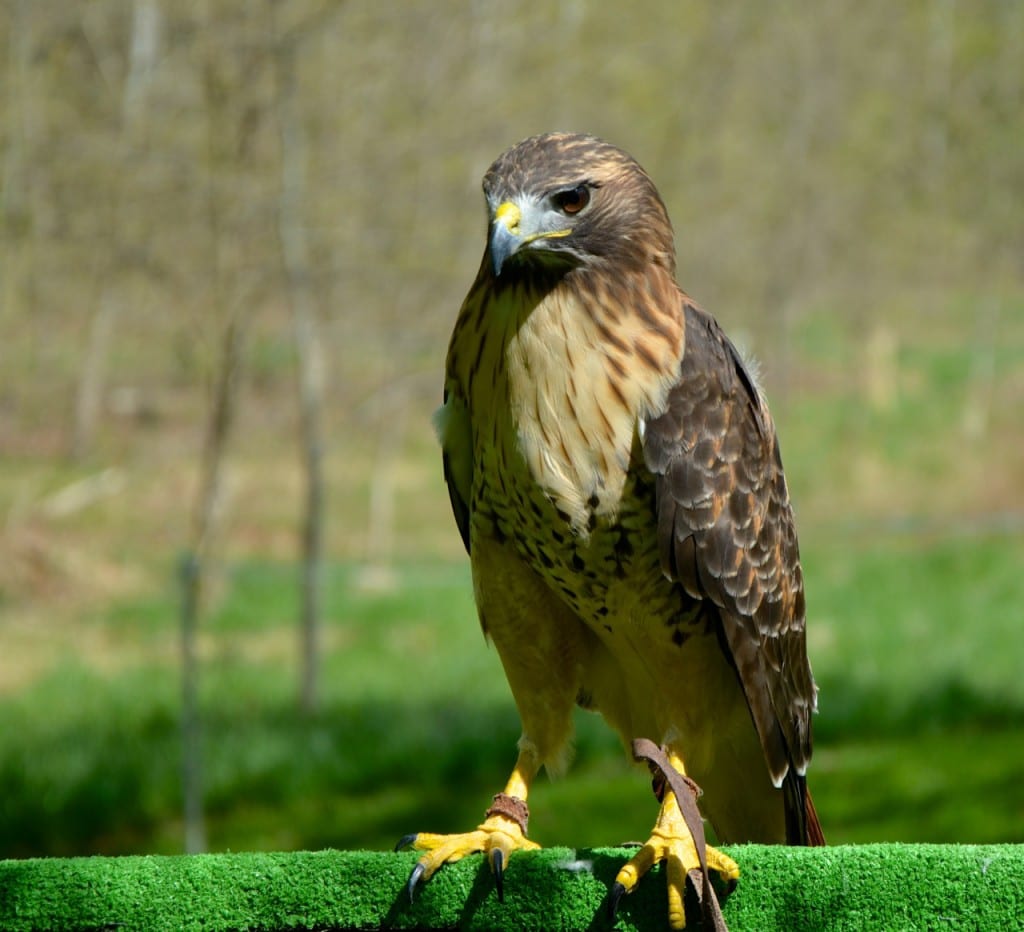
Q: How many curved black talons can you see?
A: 5